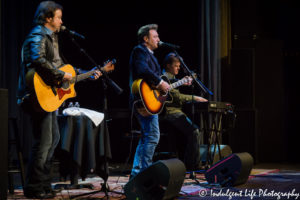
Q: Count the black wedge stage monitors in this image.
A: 3